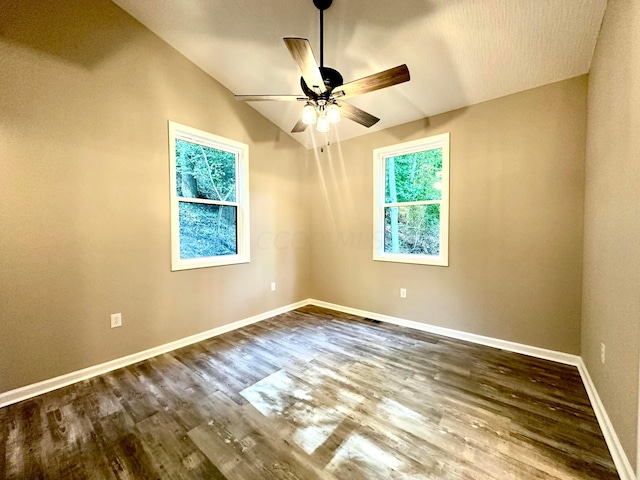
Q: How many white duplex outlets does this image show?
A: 4